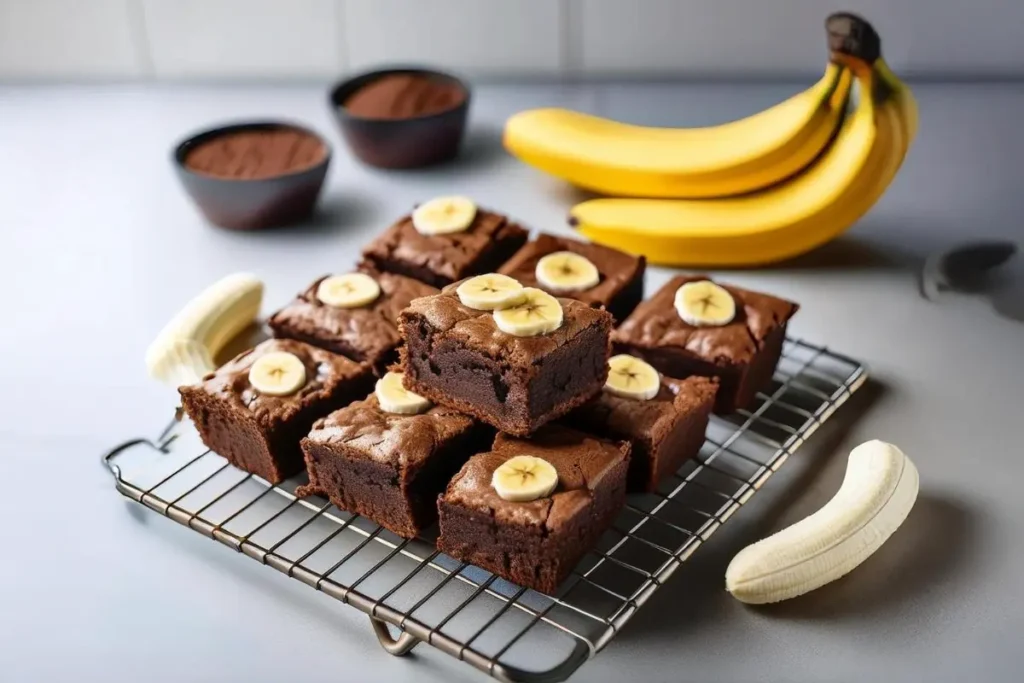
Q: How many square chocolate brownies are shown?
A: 9